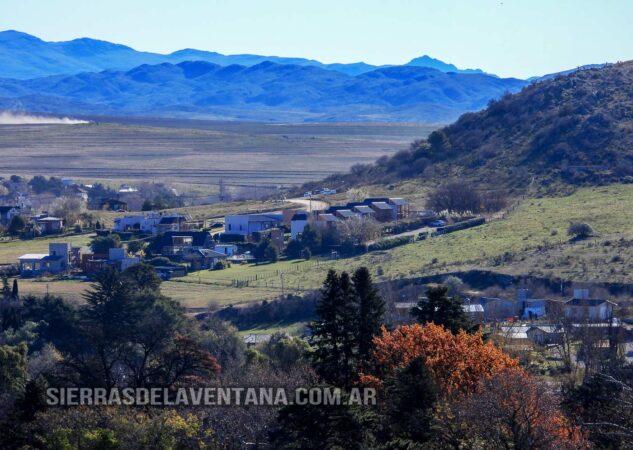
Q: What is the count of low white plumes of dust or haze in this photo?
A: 1